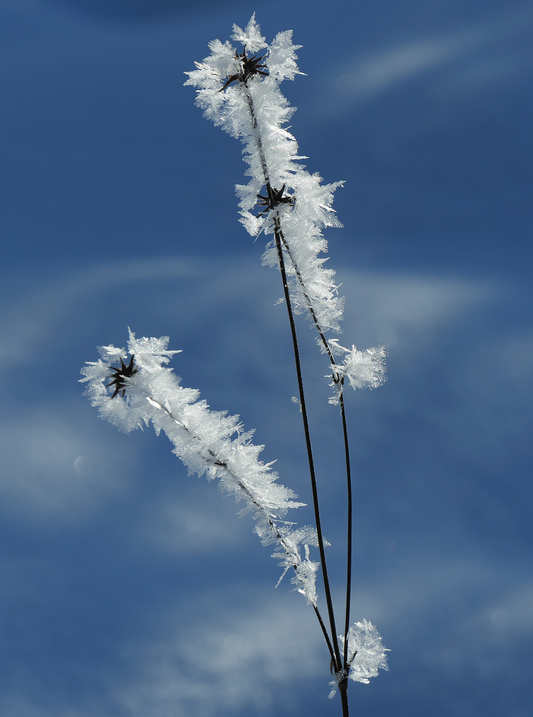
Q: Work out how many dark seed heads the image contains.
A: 3